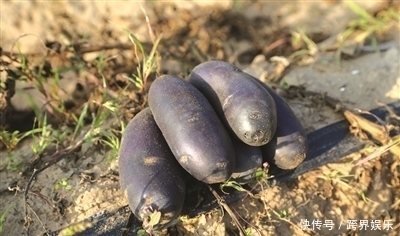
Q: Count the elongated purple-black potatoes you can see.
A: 5